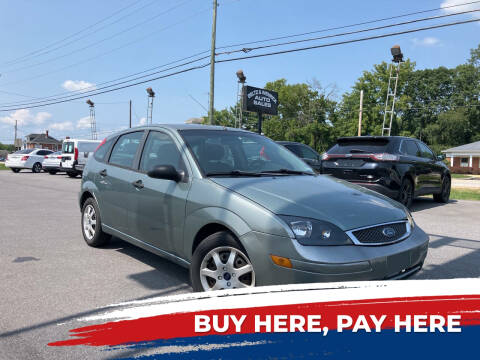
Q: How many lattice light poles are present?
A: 4